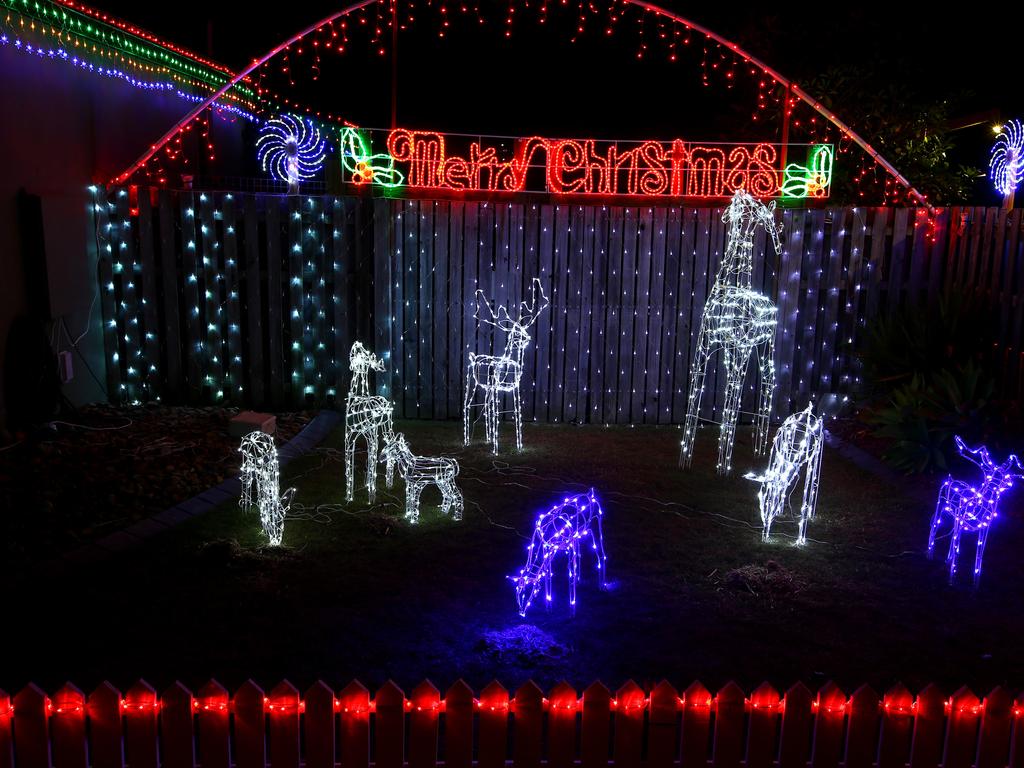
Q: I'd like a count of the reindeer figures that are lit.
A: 8